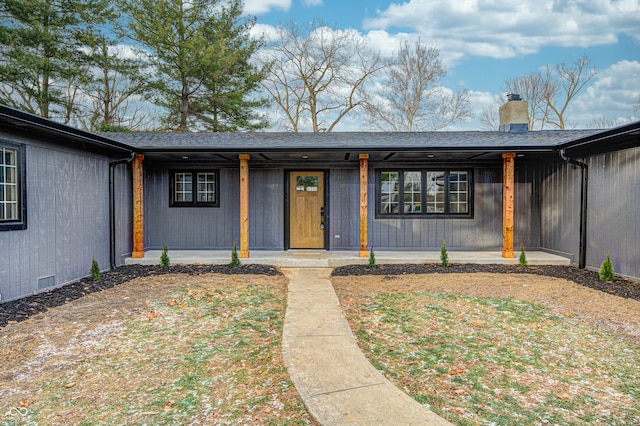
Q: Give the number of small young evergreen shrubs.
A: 7